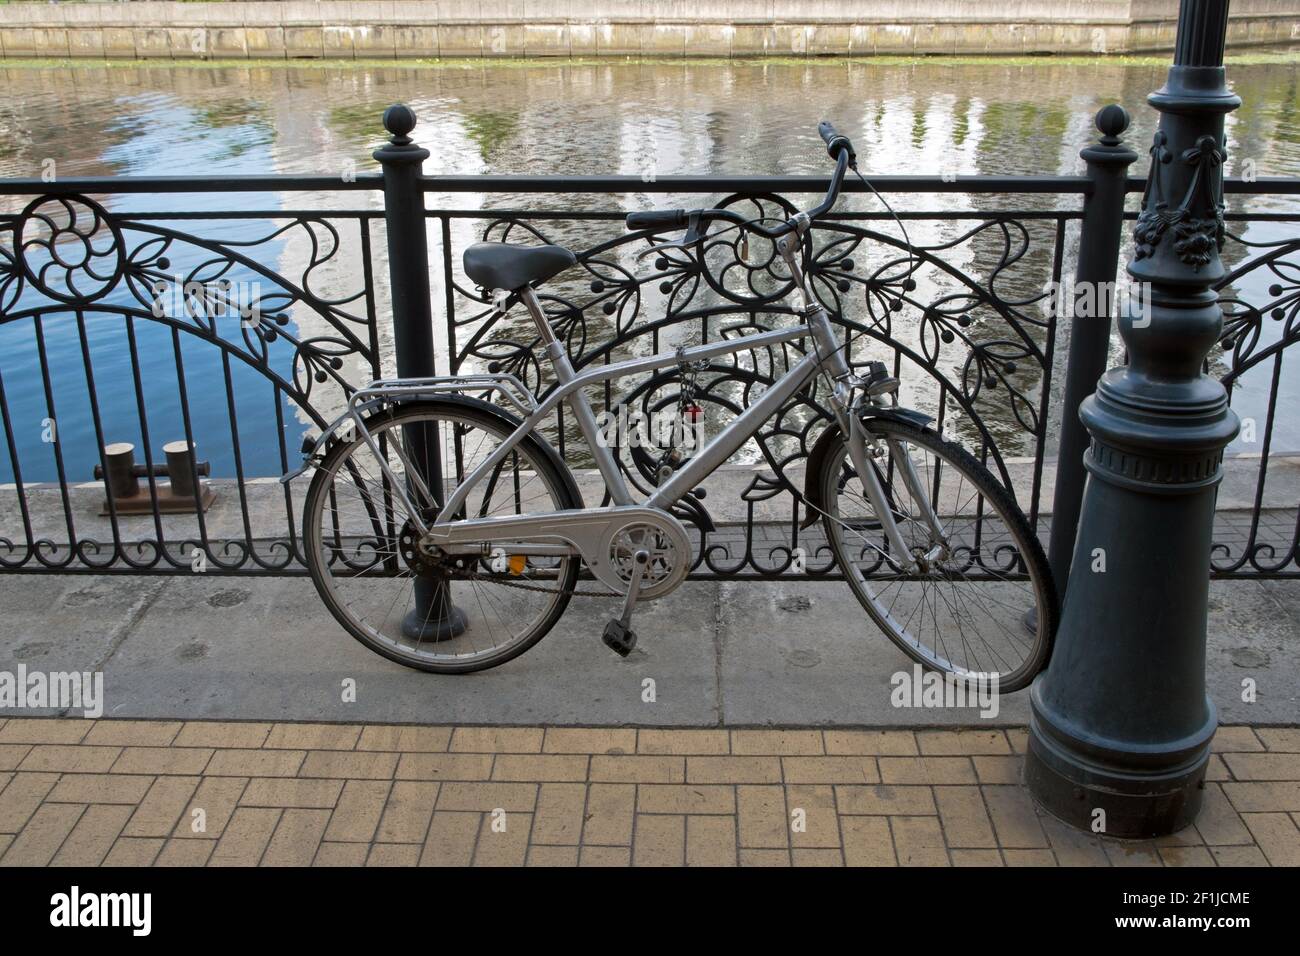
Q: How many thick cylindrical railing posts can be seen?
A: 2